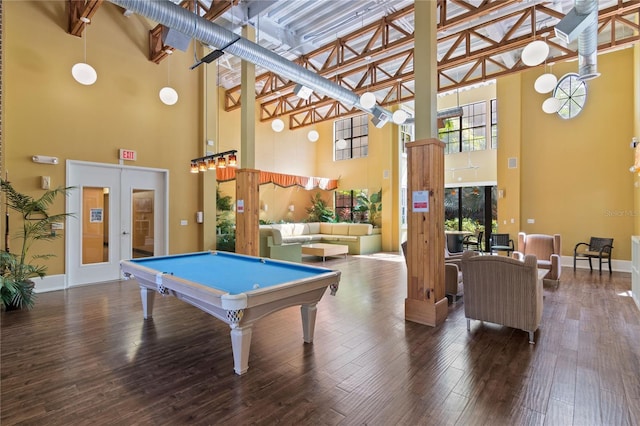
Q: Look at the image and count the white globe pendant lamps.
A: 10